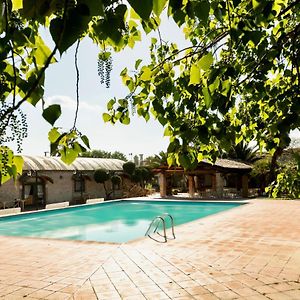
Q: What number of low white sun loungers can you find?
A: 3